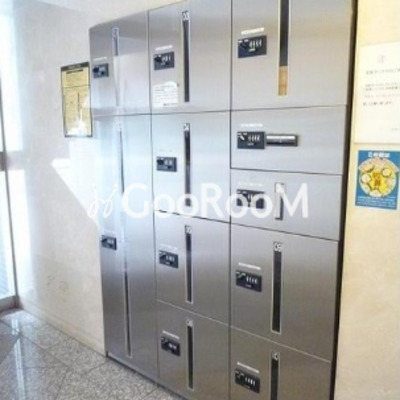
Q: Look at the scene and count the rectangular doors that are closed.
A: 11